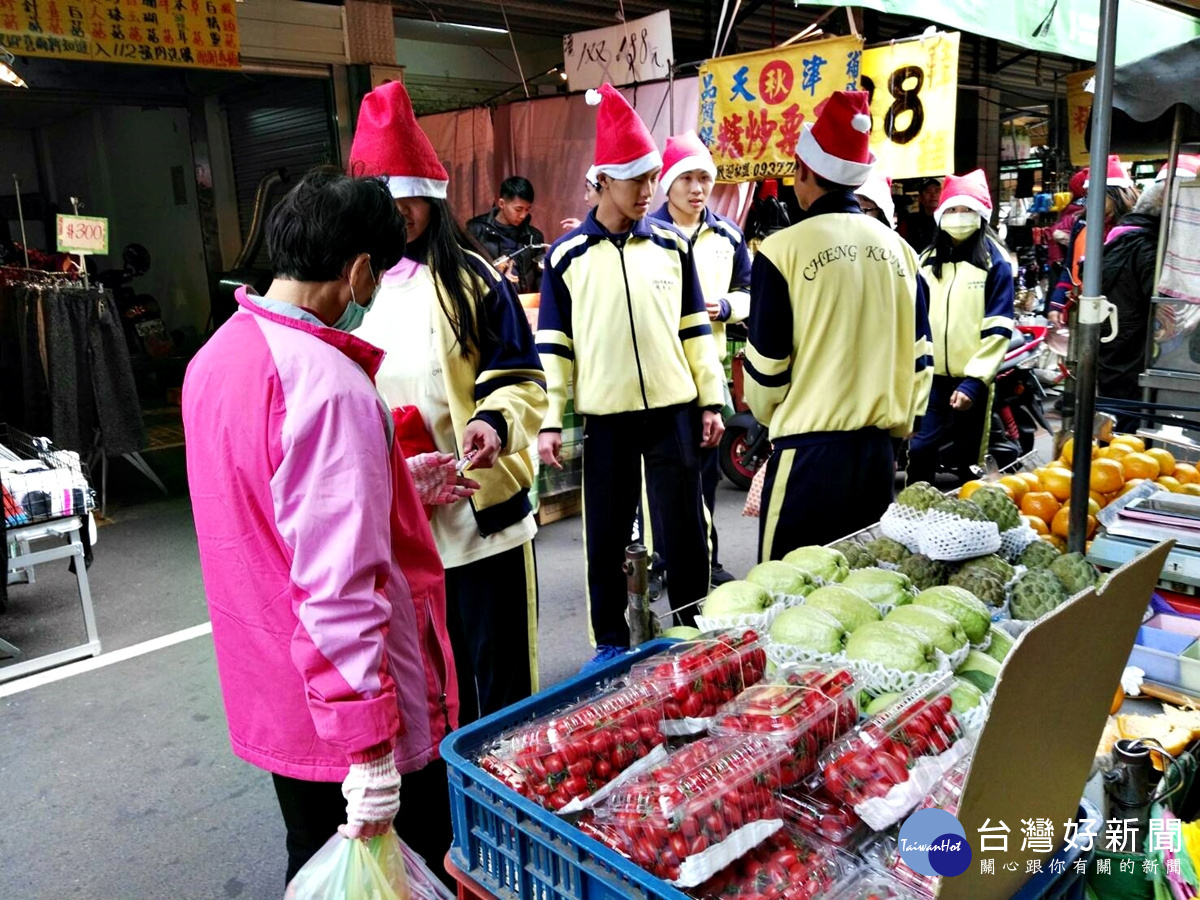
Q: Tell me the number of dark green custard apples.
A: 11